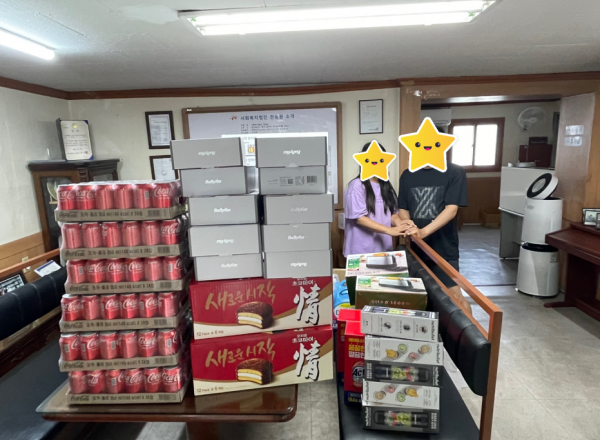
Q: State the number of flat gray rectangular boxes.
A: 10